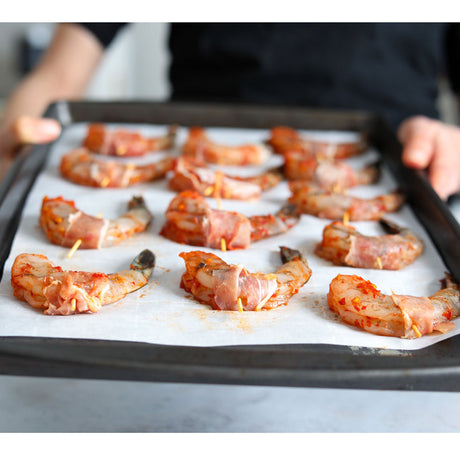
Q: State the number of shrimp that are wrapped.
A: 13